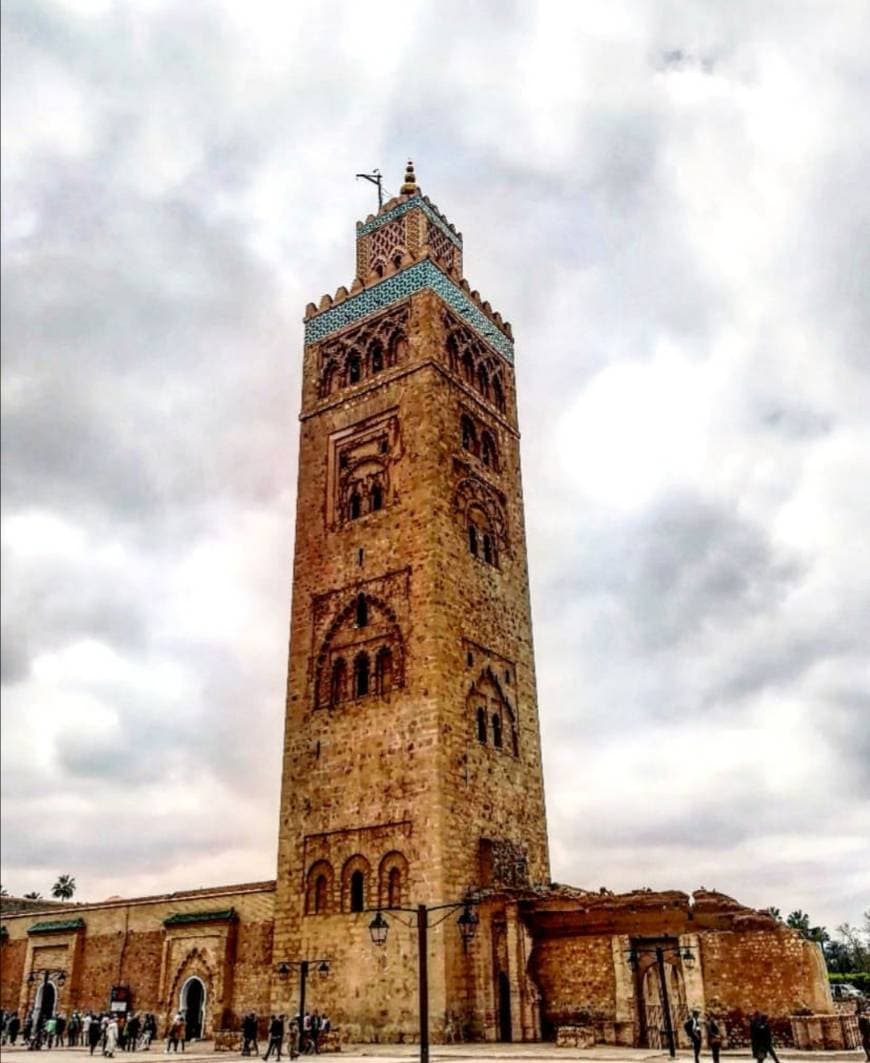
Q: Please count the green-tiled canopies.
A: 2